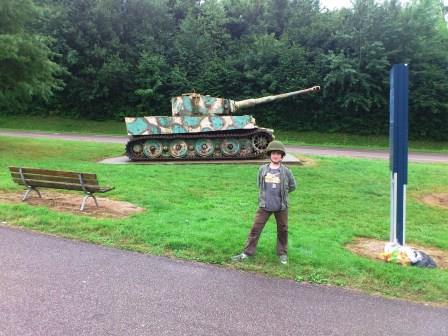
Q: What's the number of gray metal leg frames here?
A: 2